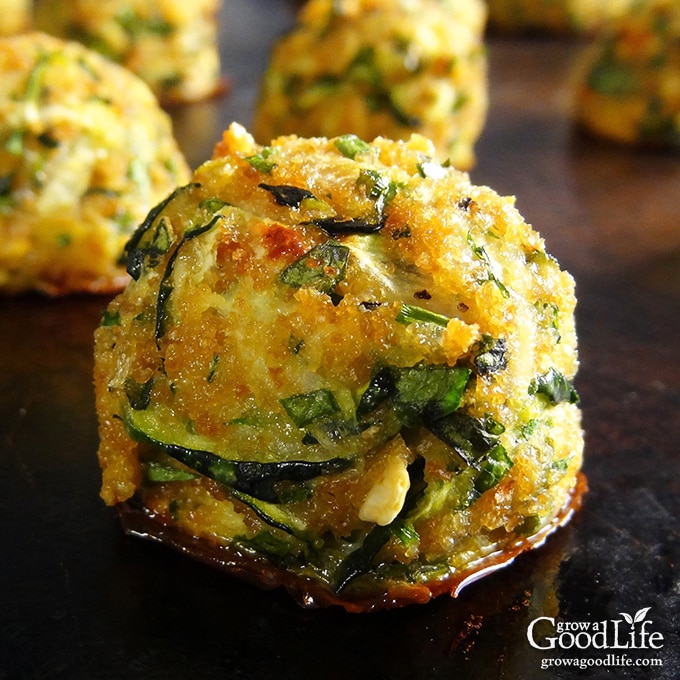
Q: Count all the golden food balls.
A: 7